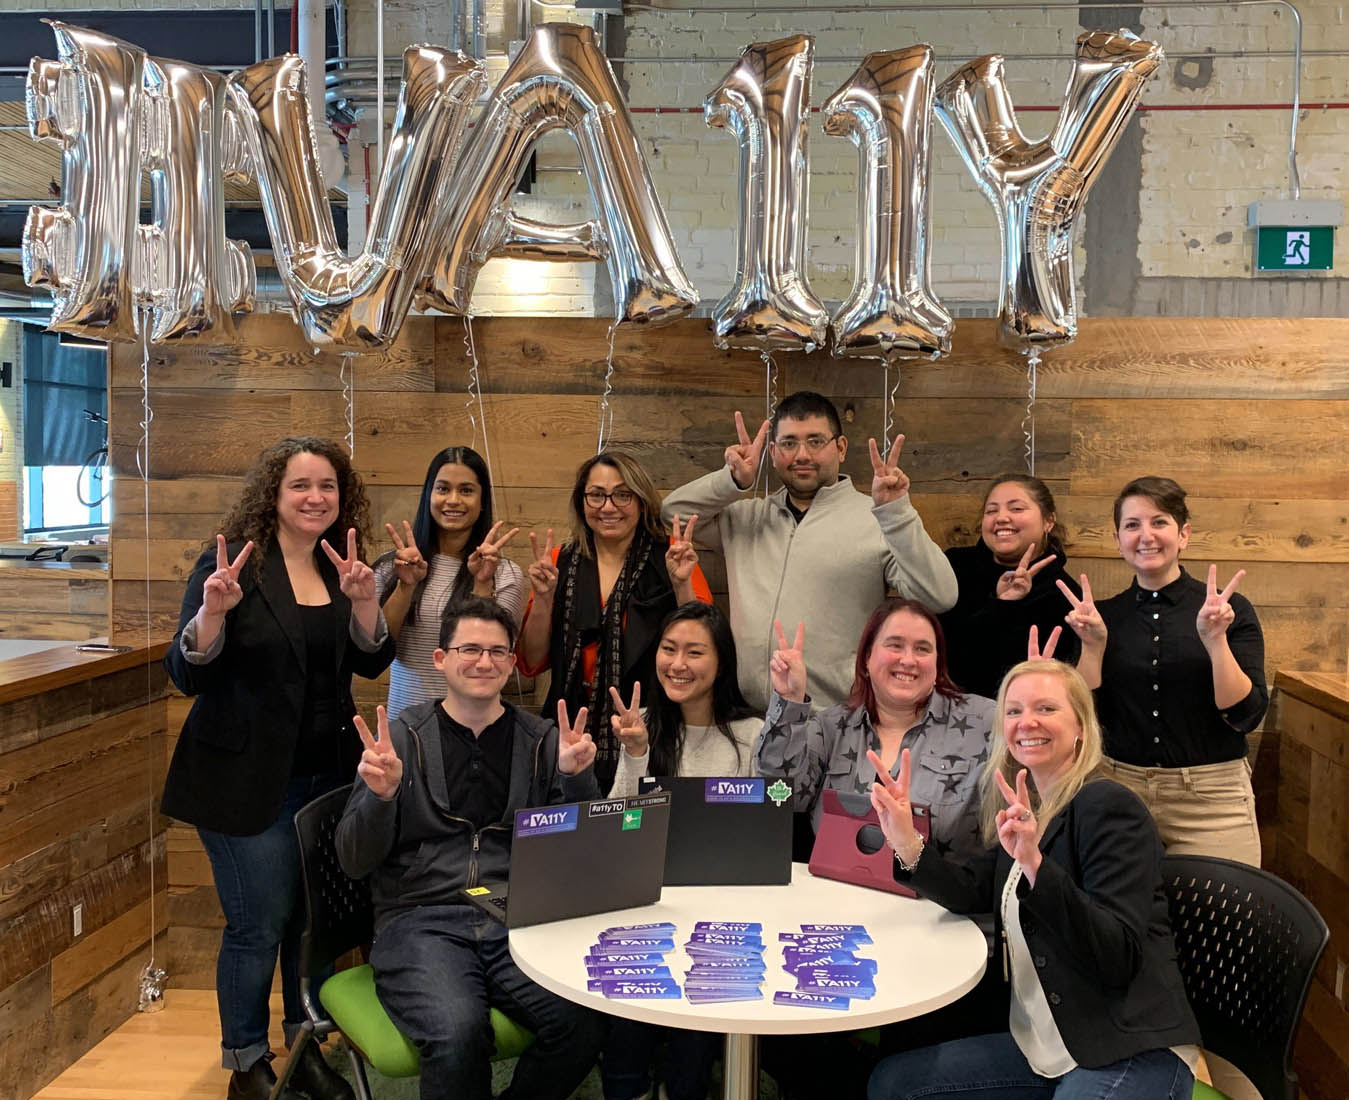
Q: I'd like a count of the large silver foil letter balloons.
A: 6